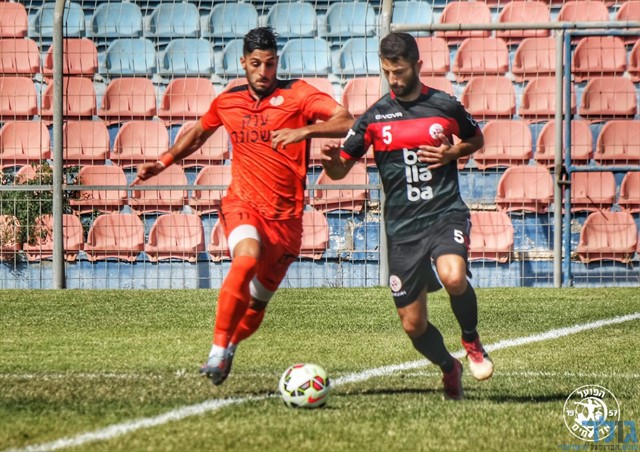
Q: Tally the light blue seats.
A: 12